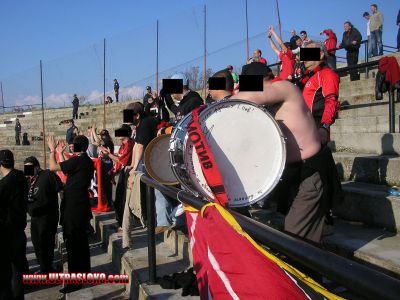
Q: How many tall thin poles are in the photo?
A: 7